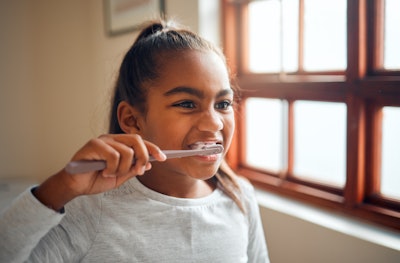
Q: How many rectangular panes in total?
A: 6